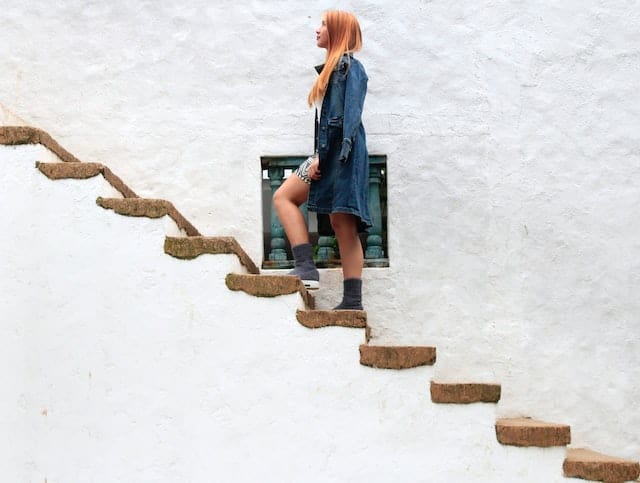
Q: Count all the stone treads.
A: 10